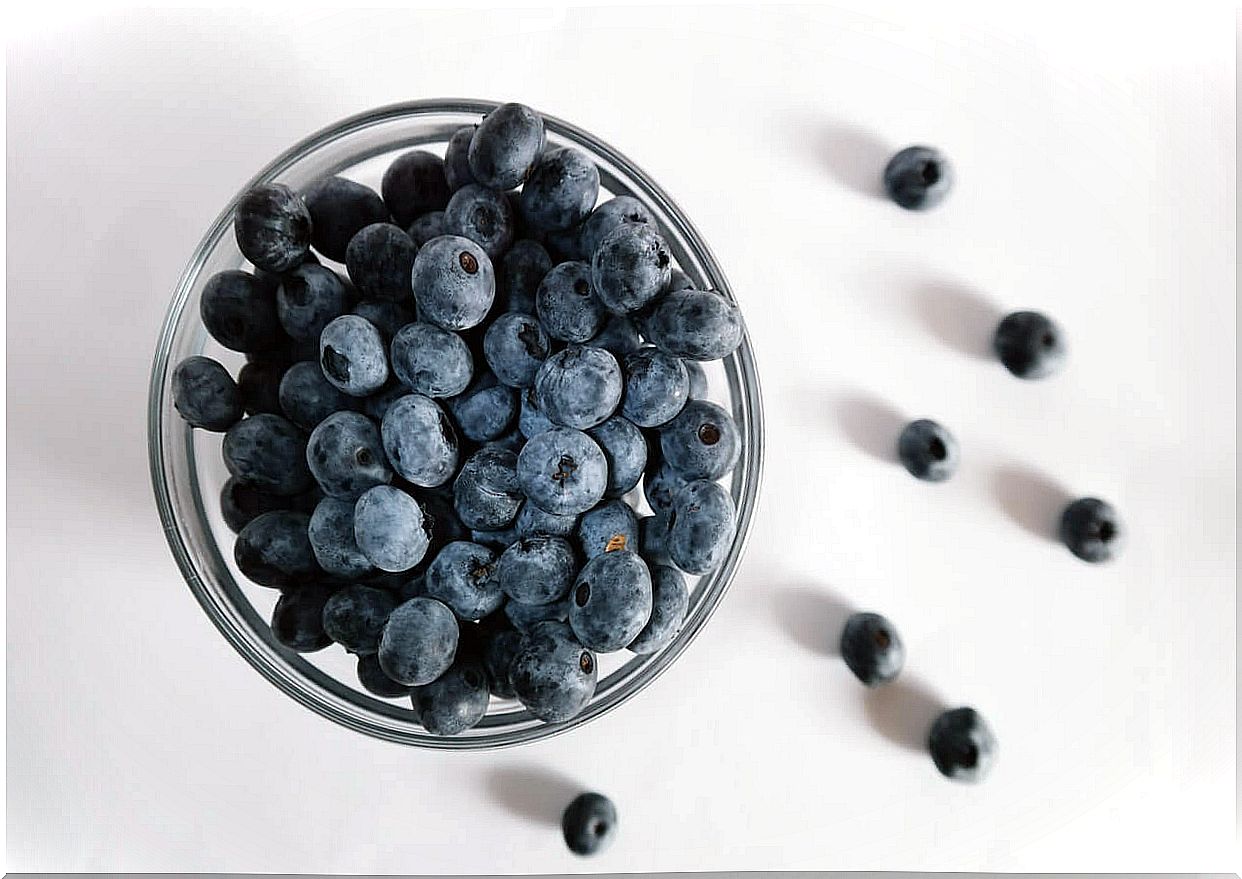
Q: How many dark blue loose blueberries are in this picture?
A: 7